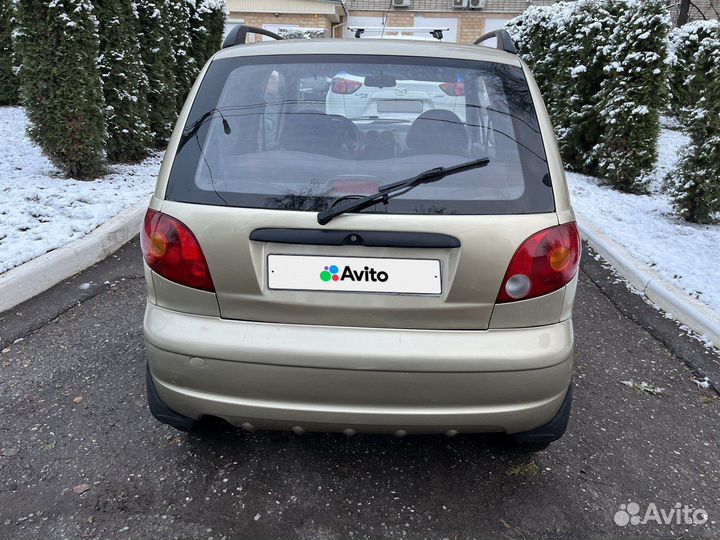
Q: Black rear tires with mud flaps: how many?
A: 2